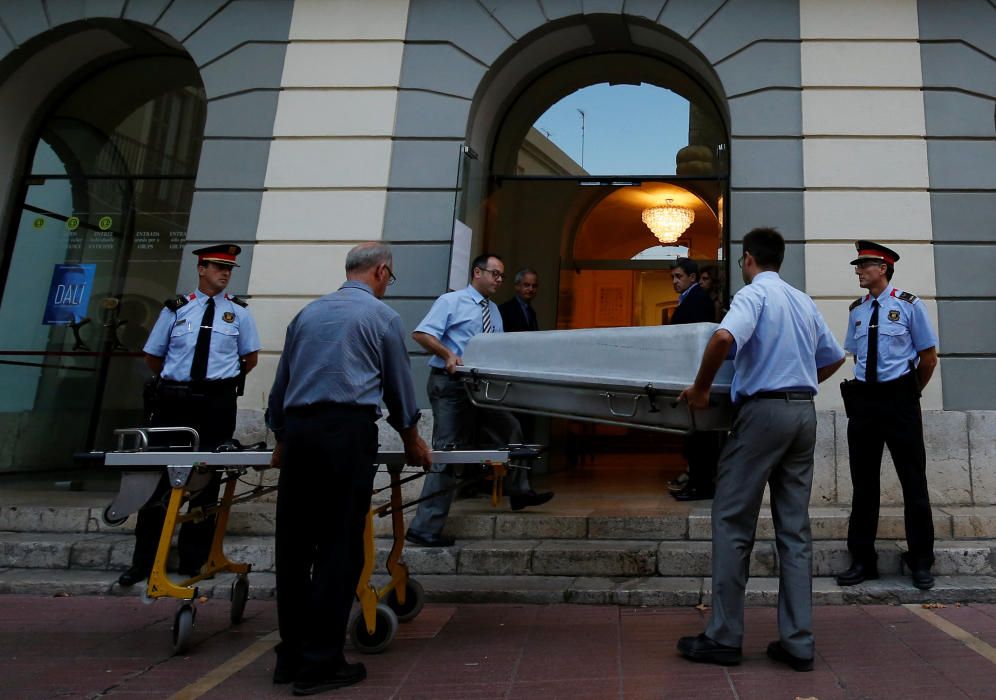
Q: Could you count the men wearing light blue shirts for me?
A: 4